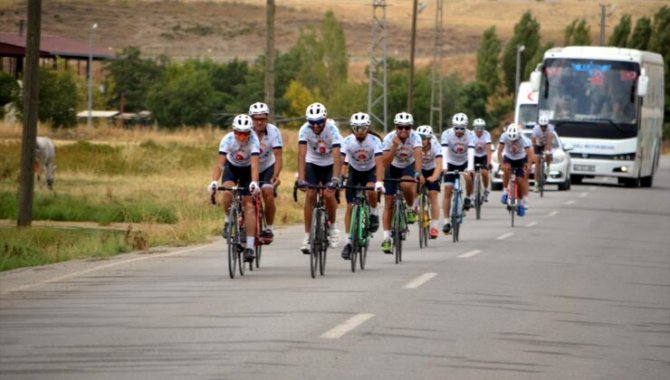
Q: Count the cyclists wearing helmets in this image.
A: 10